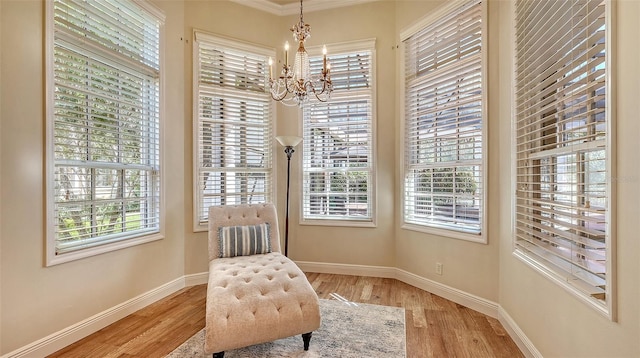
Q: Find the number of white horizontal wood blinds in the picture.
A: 5